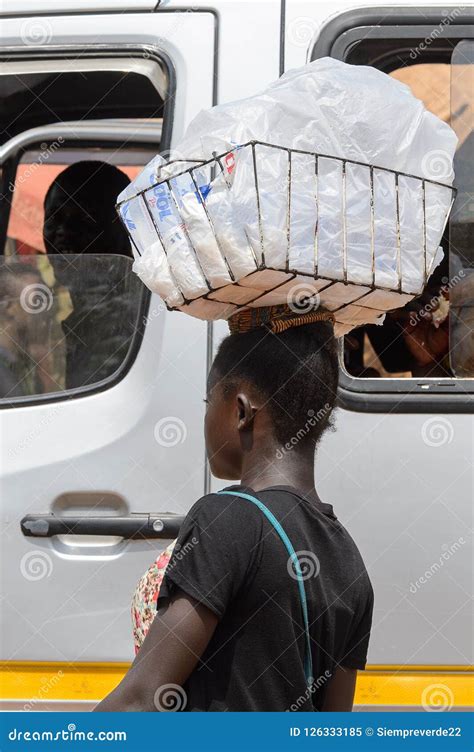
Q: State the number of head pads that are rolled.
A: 1